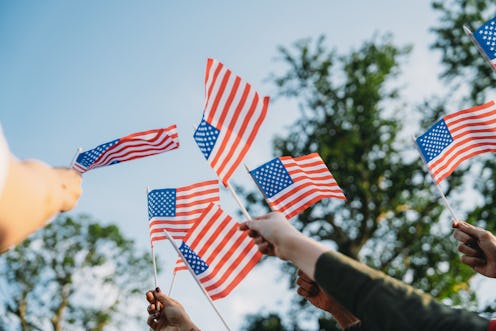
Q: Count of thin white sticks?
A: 8